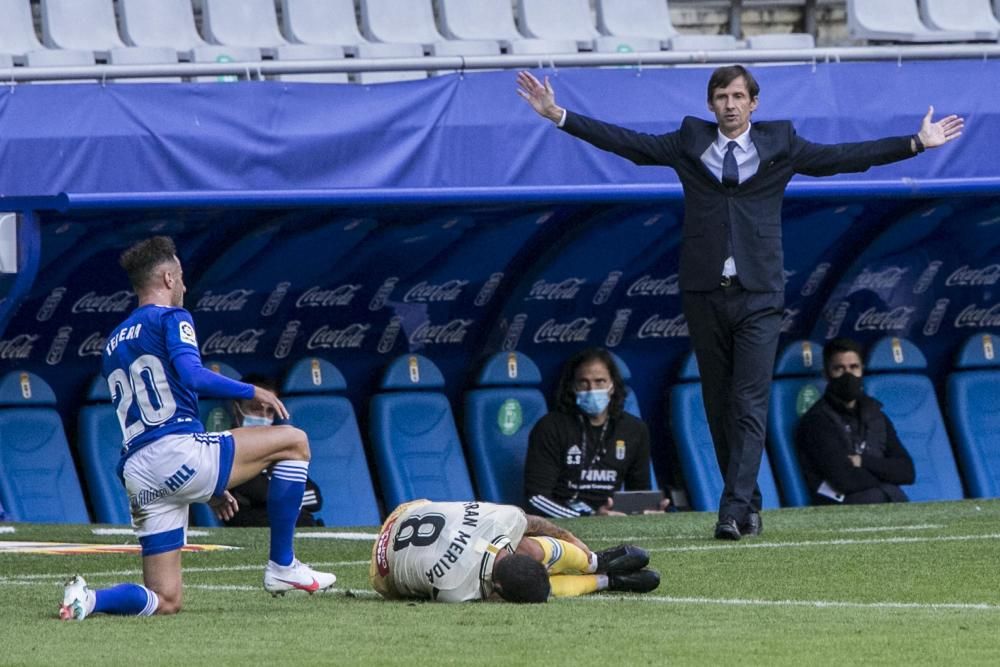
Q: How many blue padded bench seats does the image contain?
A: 11